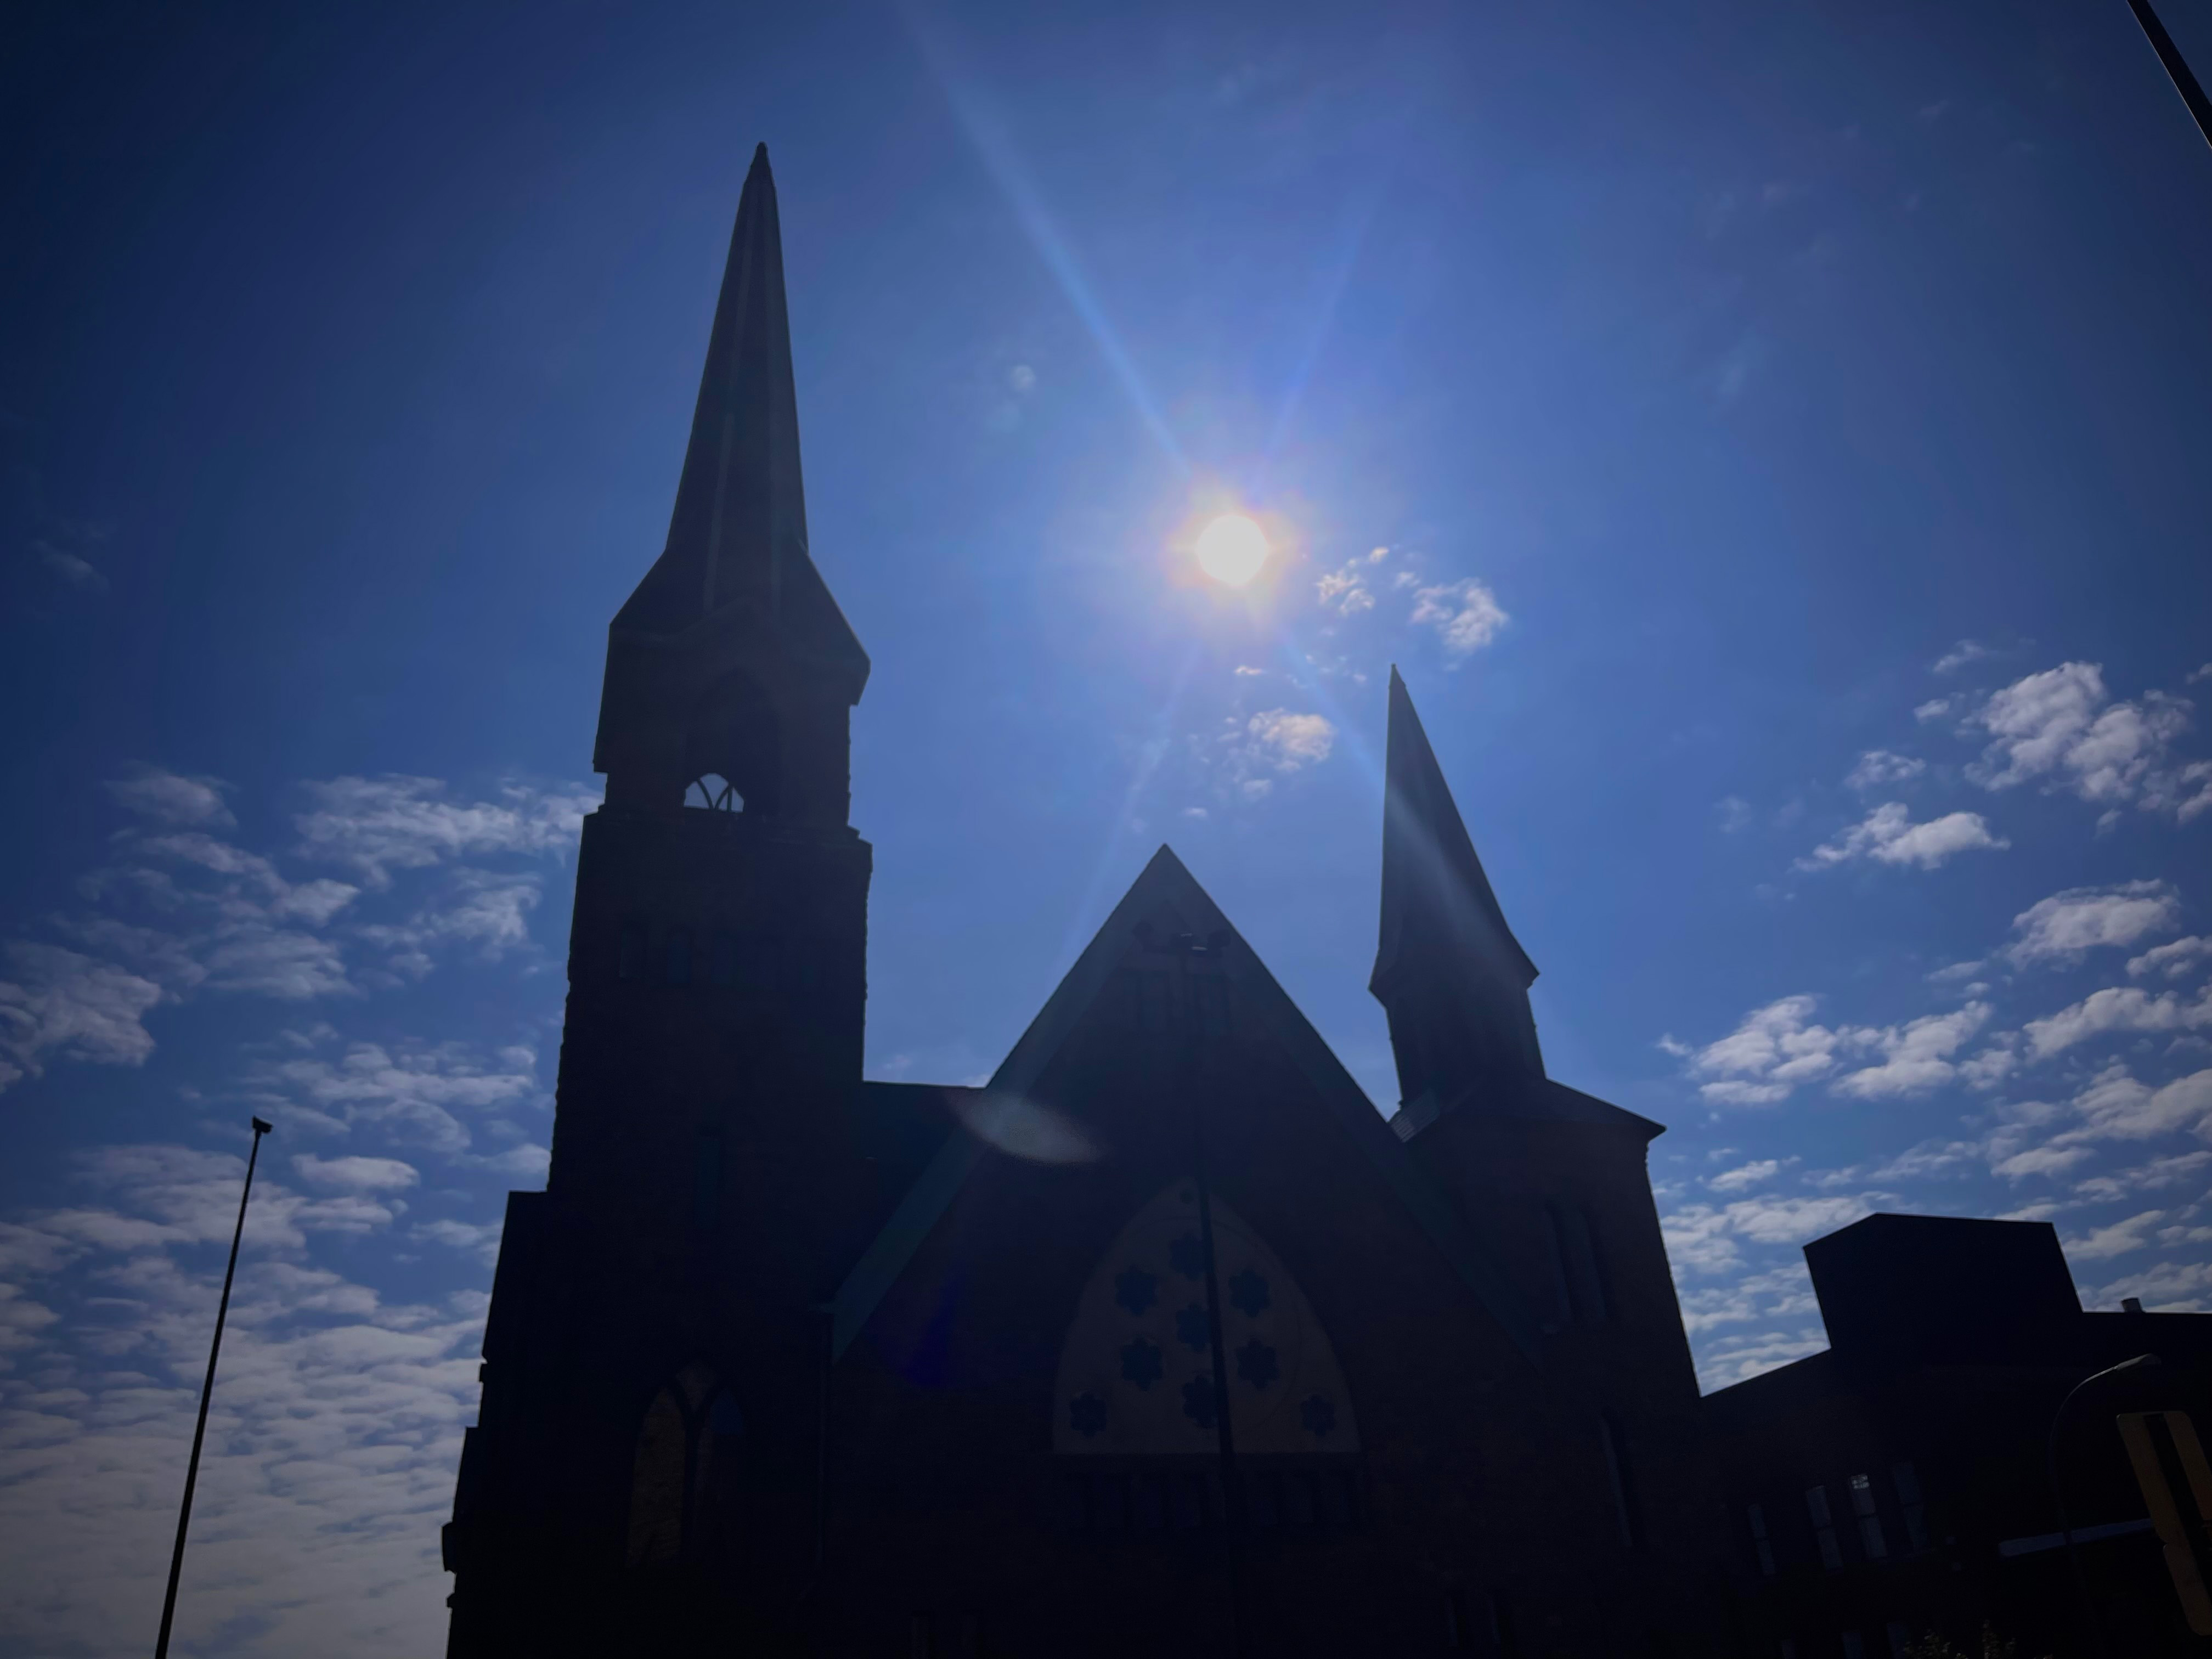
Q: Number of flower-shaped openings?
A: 9